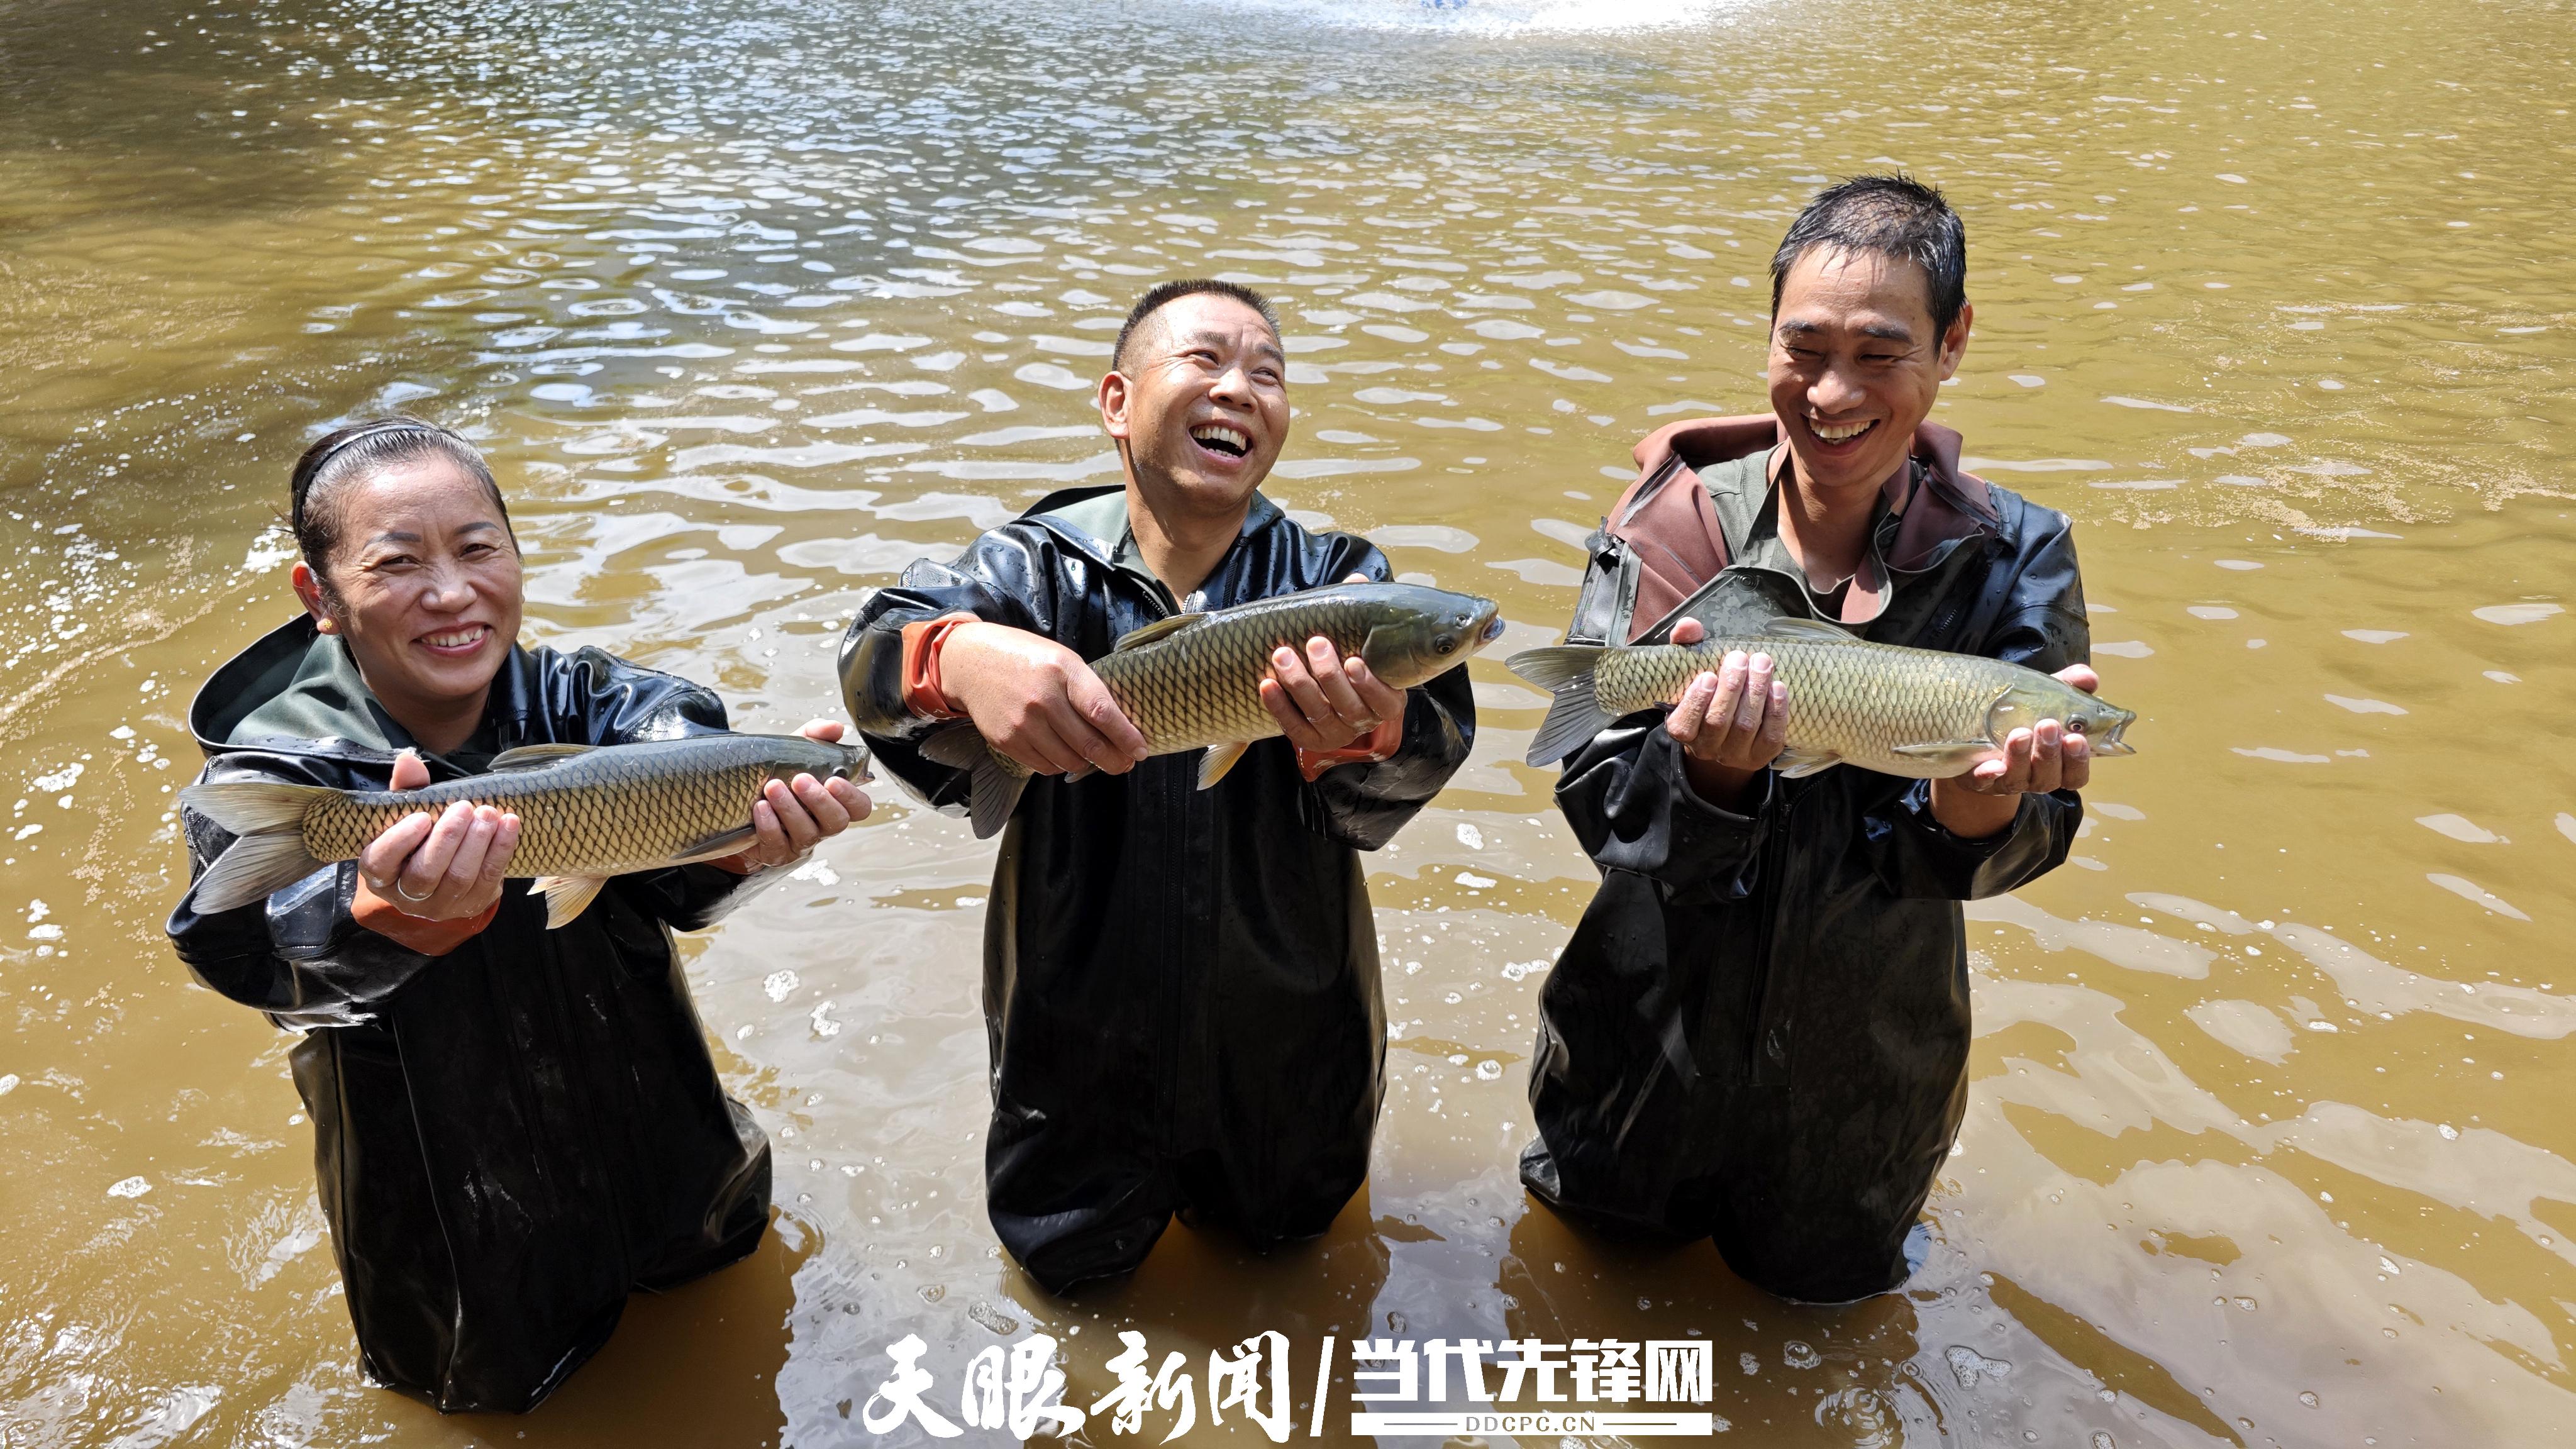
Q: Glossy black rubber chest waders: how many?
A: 3